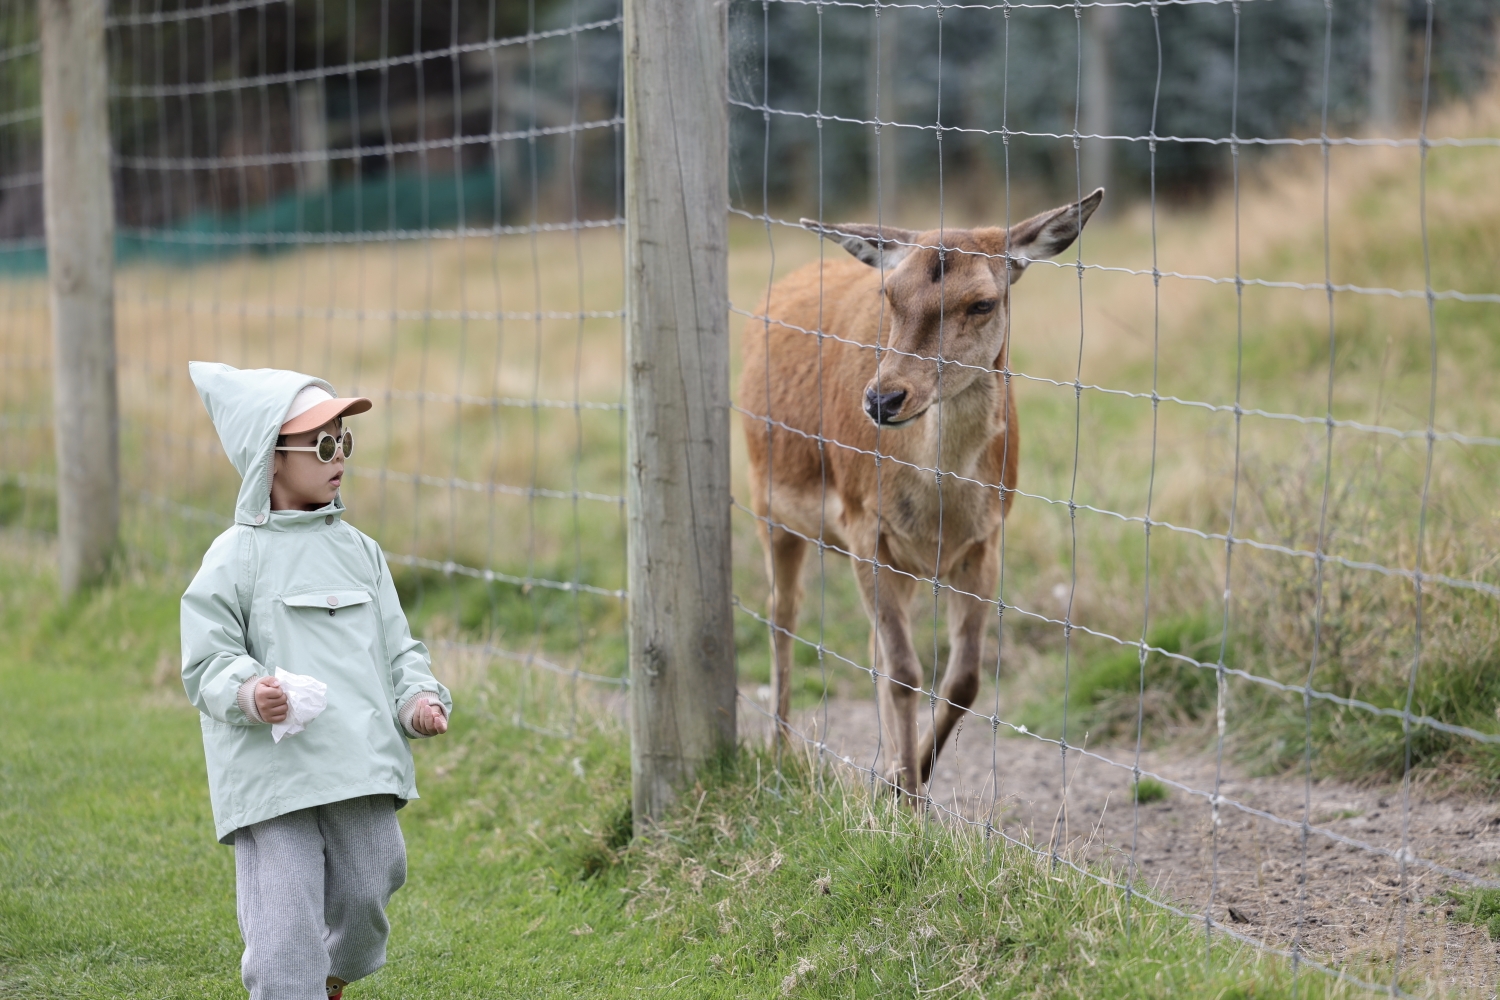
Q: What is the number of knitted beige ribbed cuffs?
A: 2